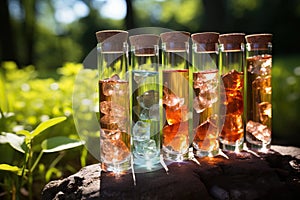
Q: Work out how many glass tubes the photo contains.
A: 6